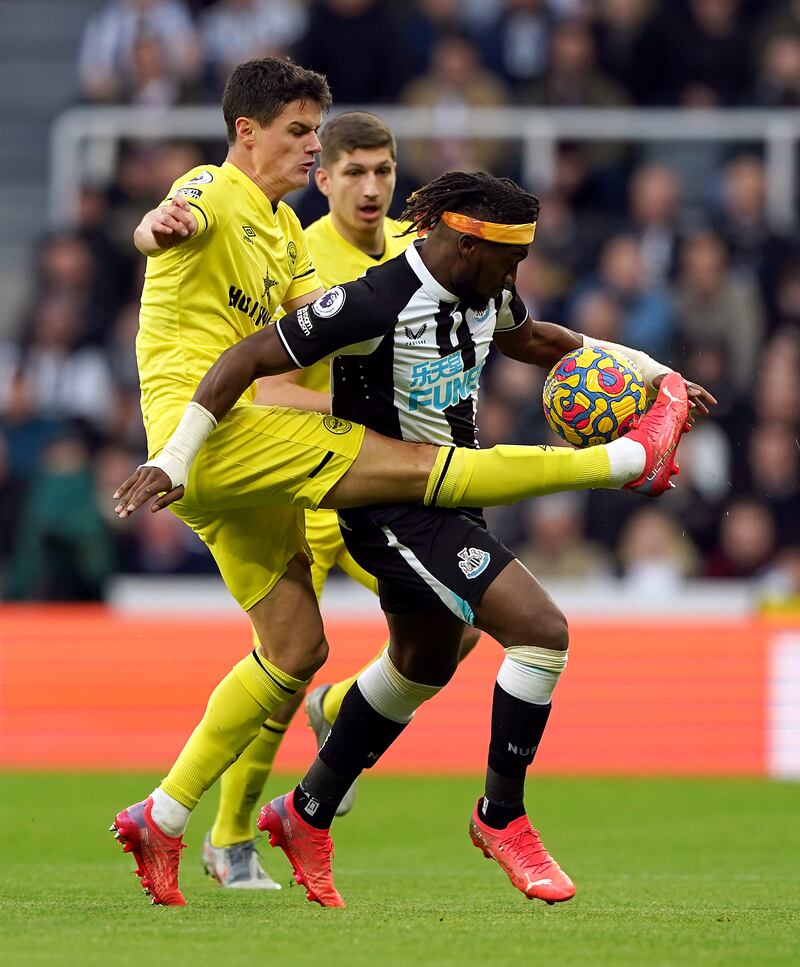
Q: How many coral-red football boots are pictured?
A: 4